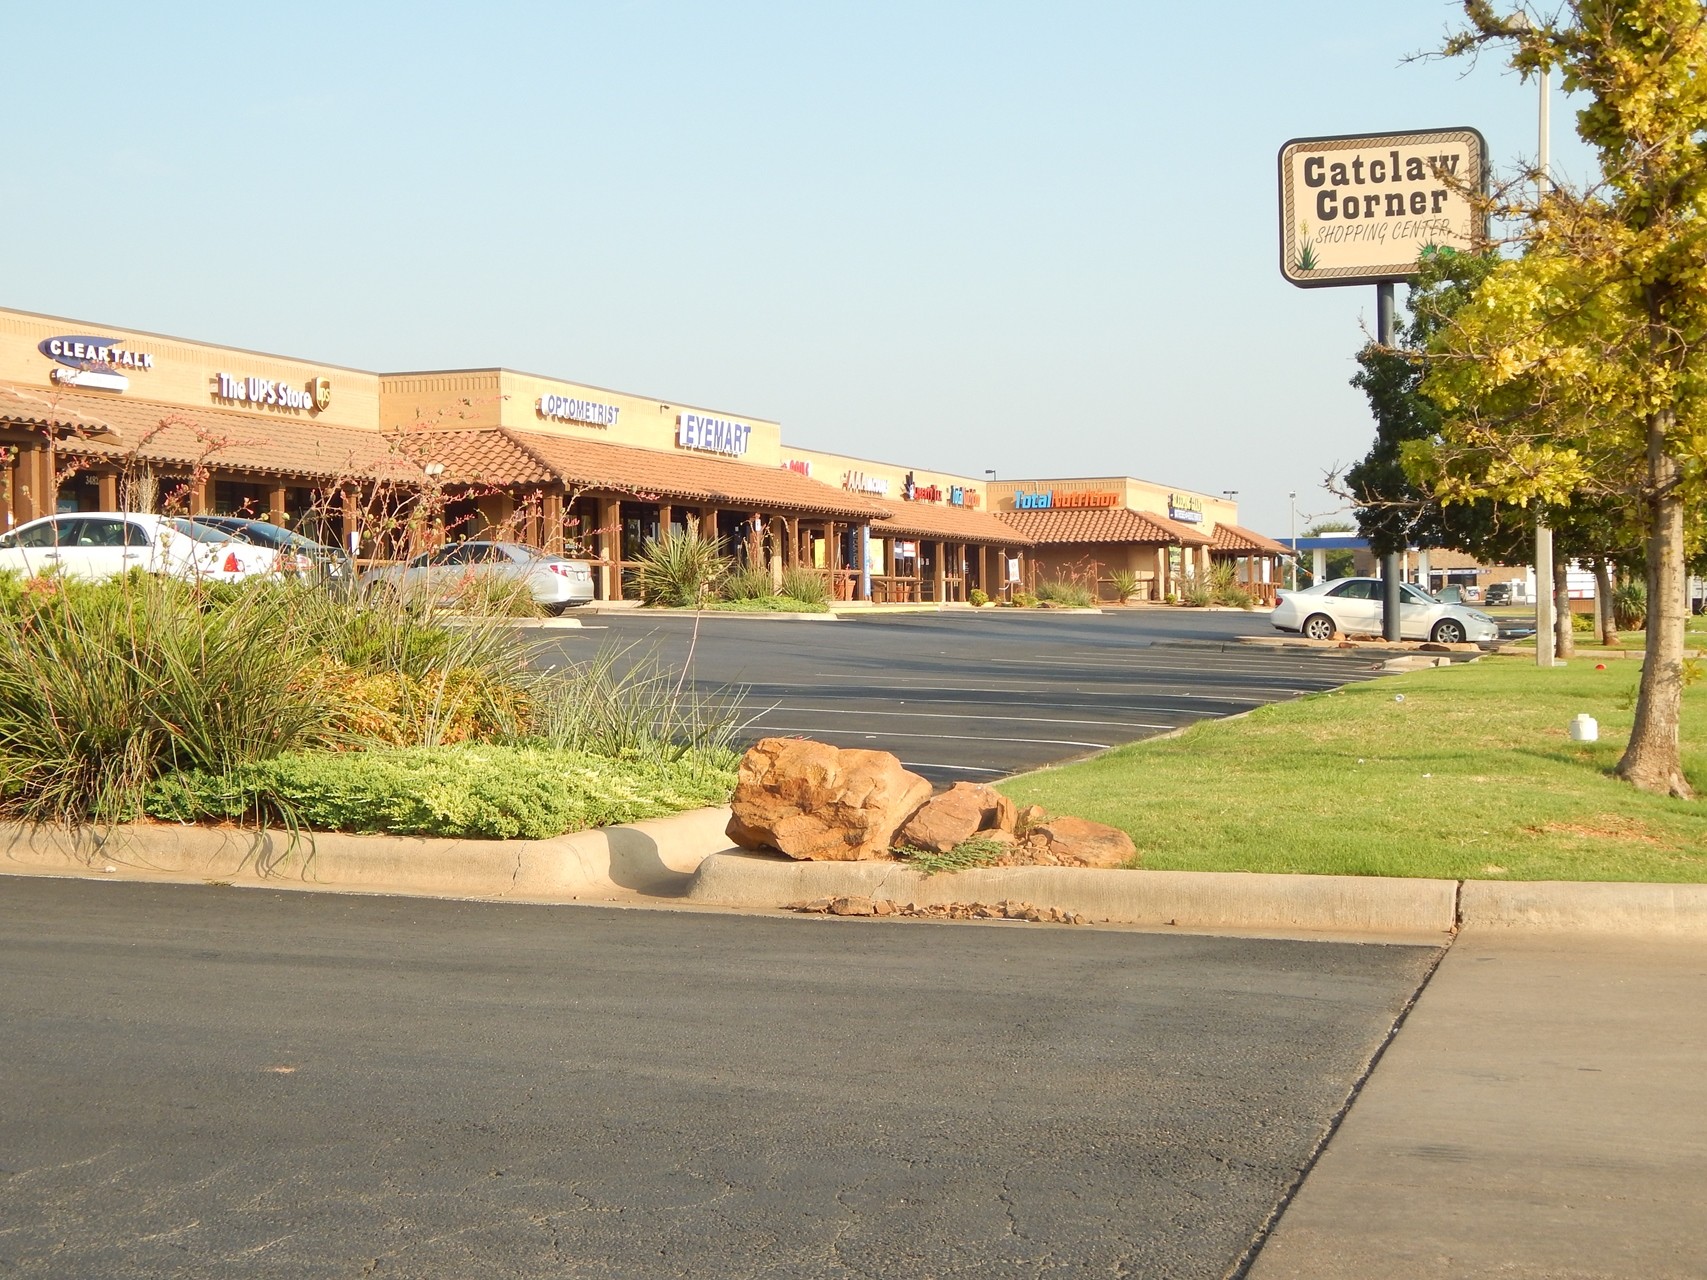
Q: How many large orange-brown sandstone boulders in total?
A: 3